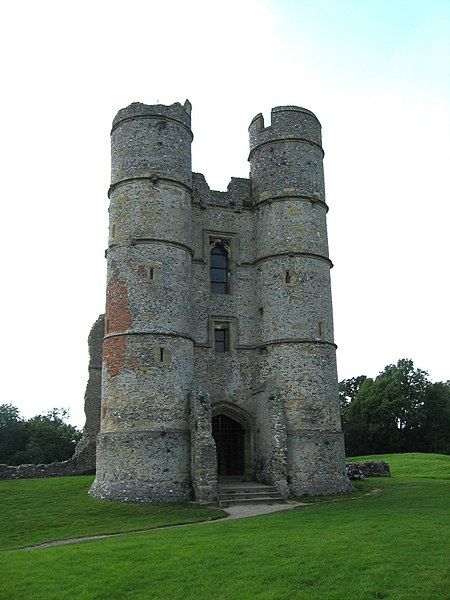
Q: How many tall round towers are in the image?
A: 2